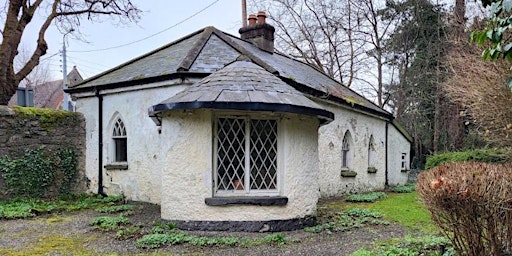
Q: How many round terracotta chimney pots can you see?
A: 2